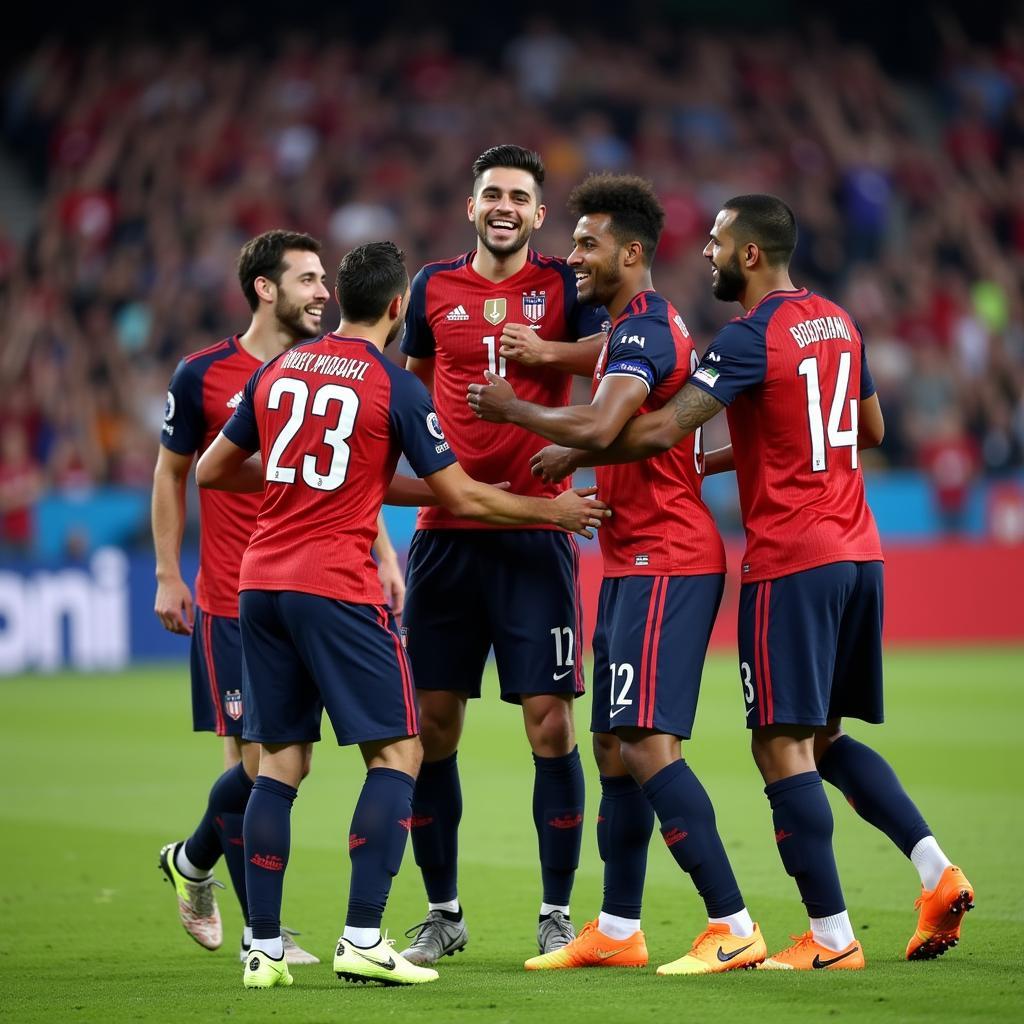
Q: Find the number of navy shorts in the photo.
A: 5